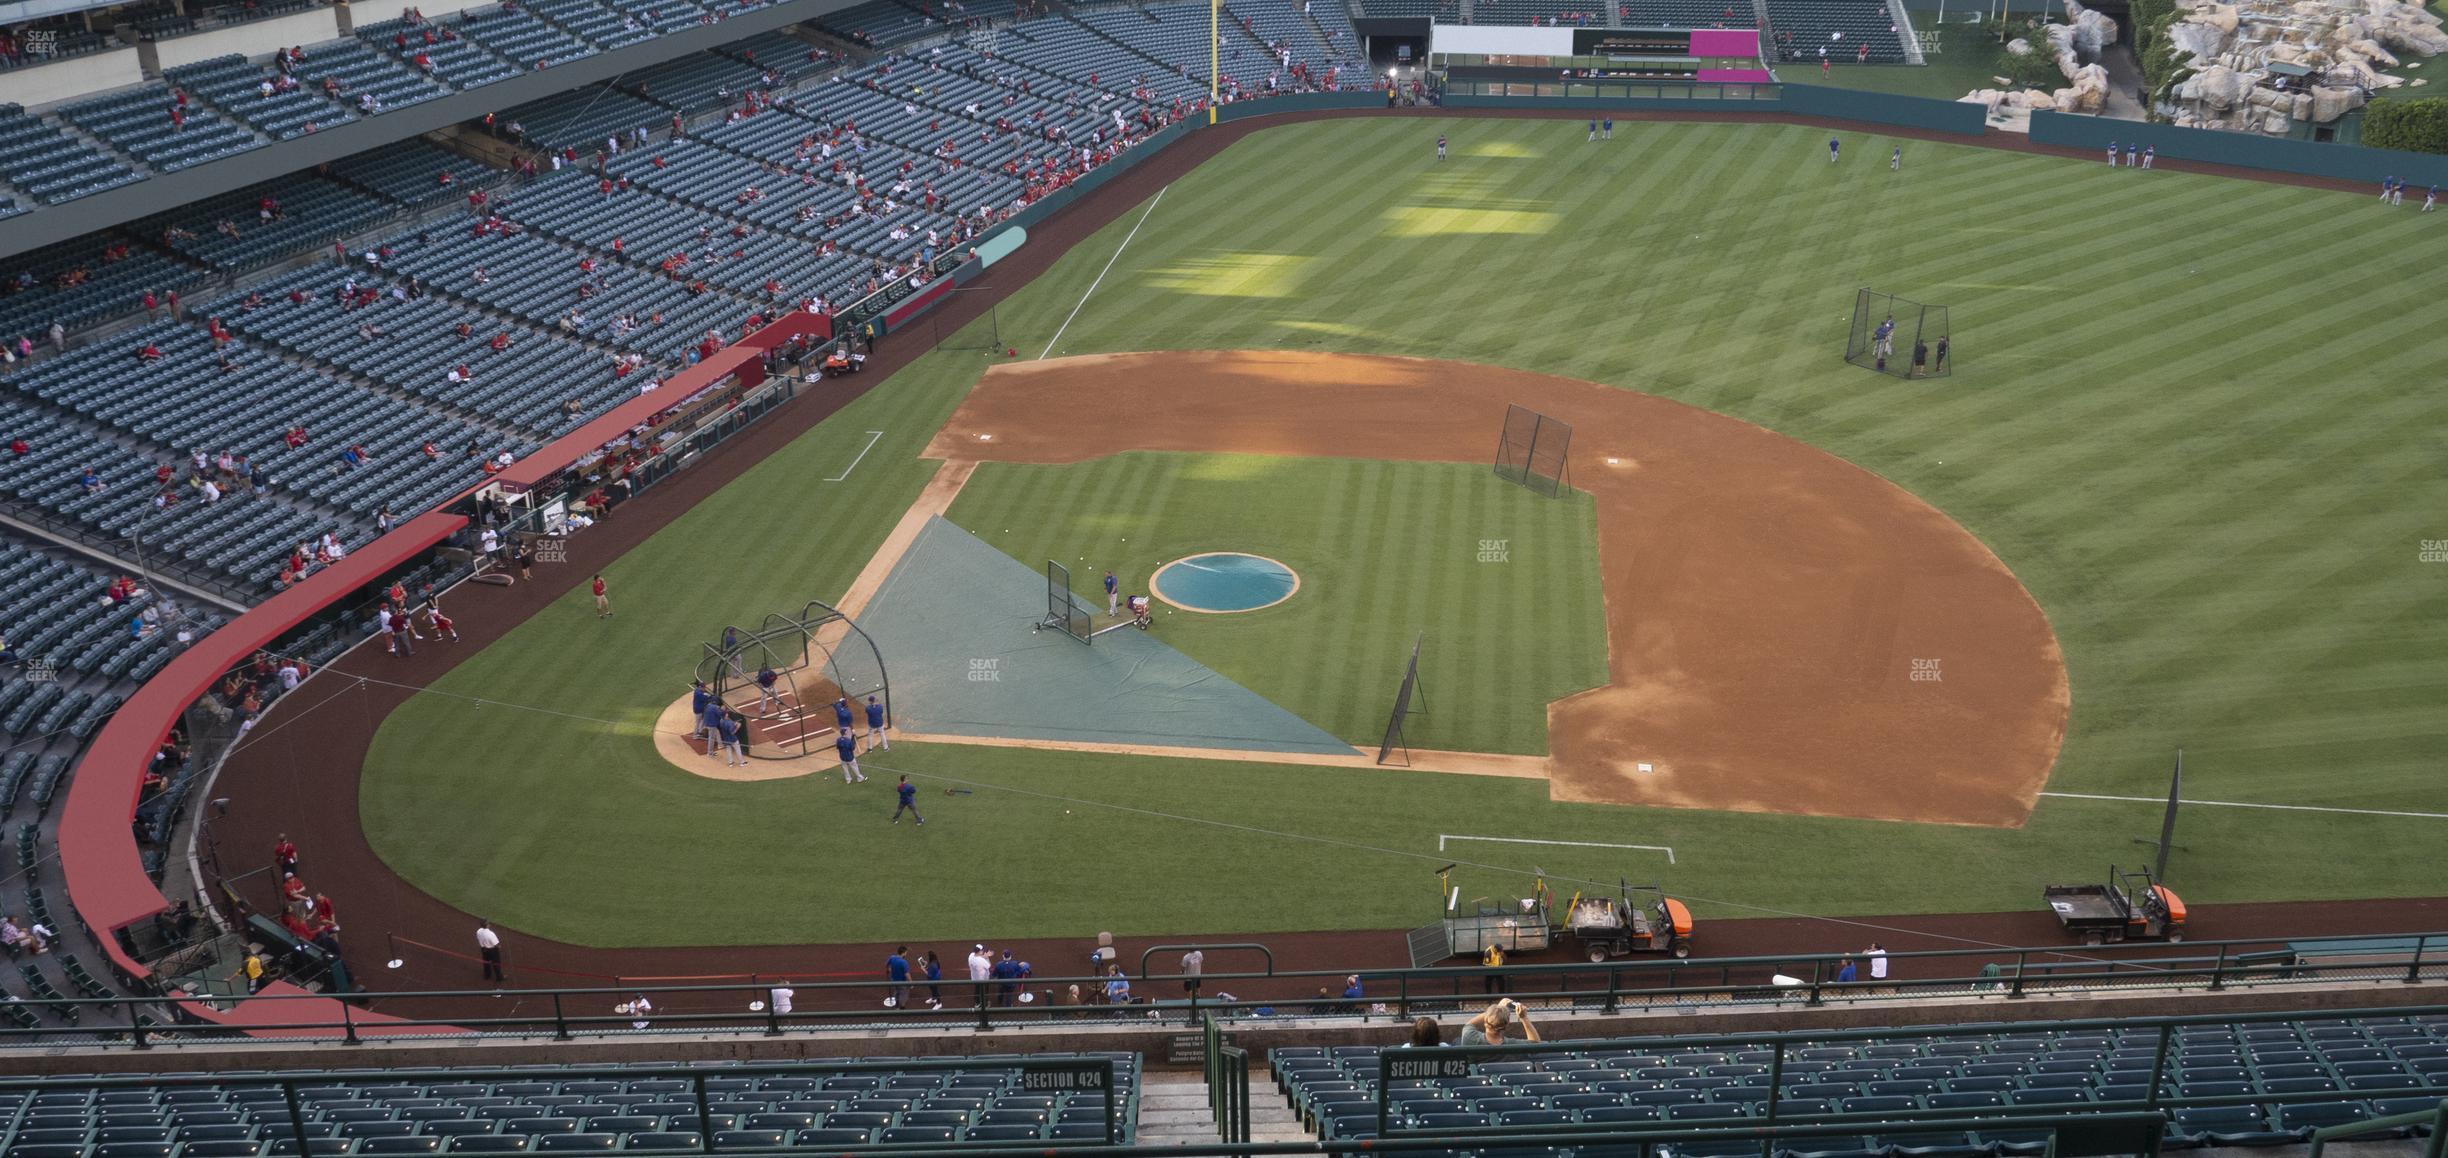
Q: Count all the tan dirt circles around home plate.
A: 1